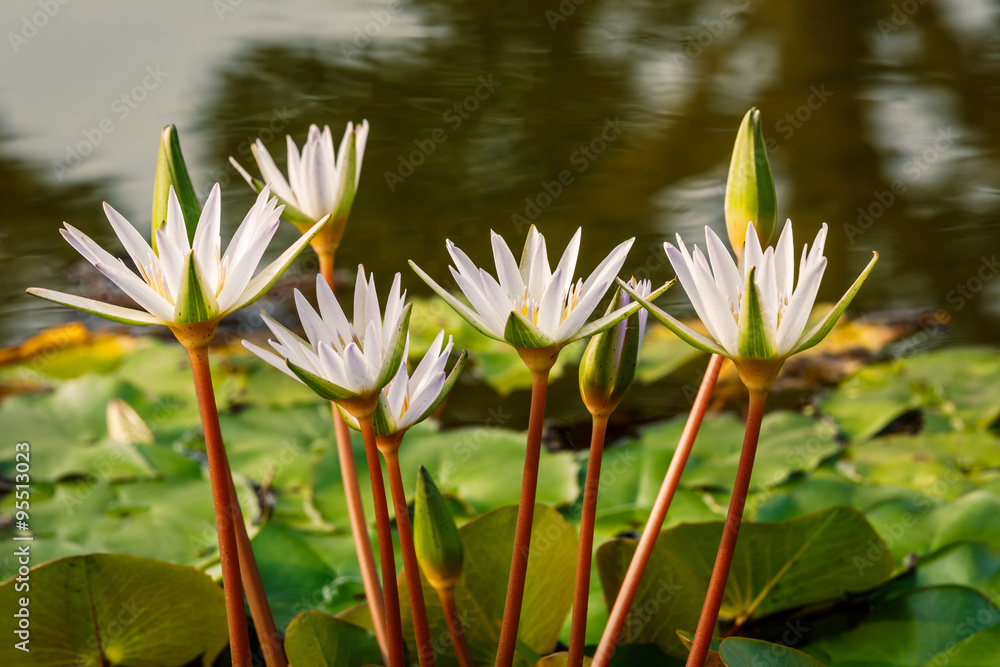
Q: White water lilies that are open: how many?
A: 6